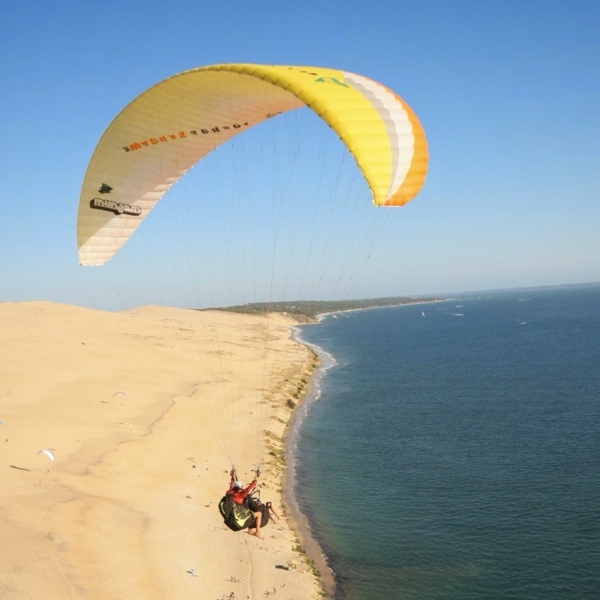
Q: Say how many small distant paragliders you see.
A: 2